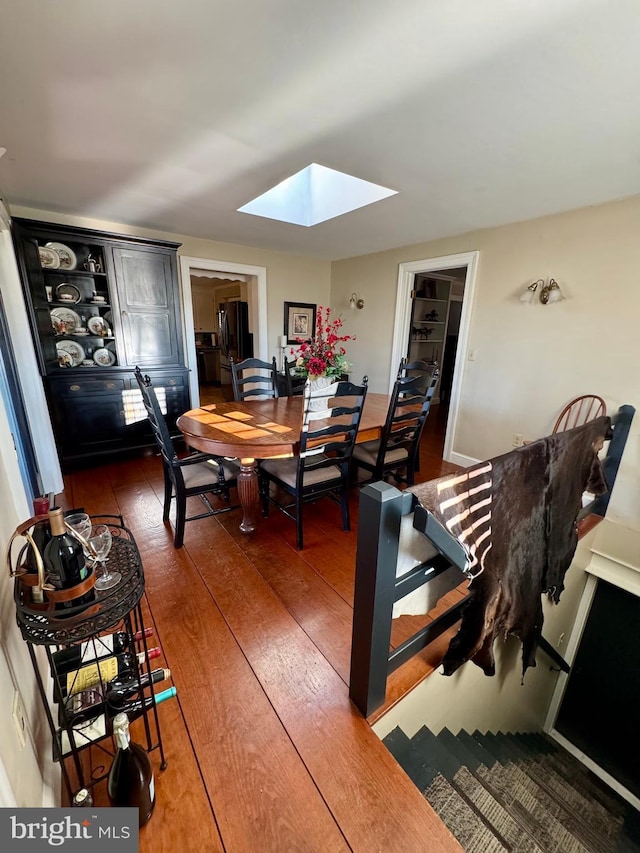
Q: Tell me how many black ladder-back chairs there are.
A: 6